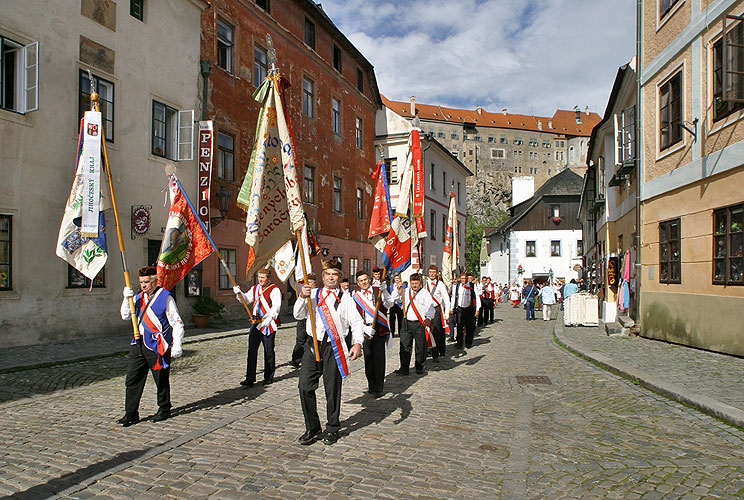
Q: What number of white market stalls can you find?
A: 1